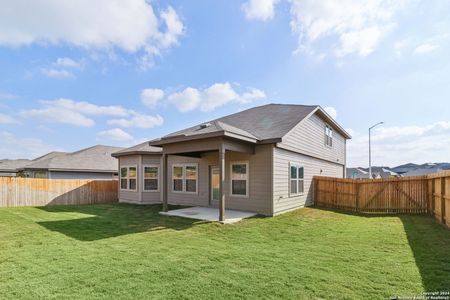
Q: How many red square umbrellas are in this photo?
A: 0